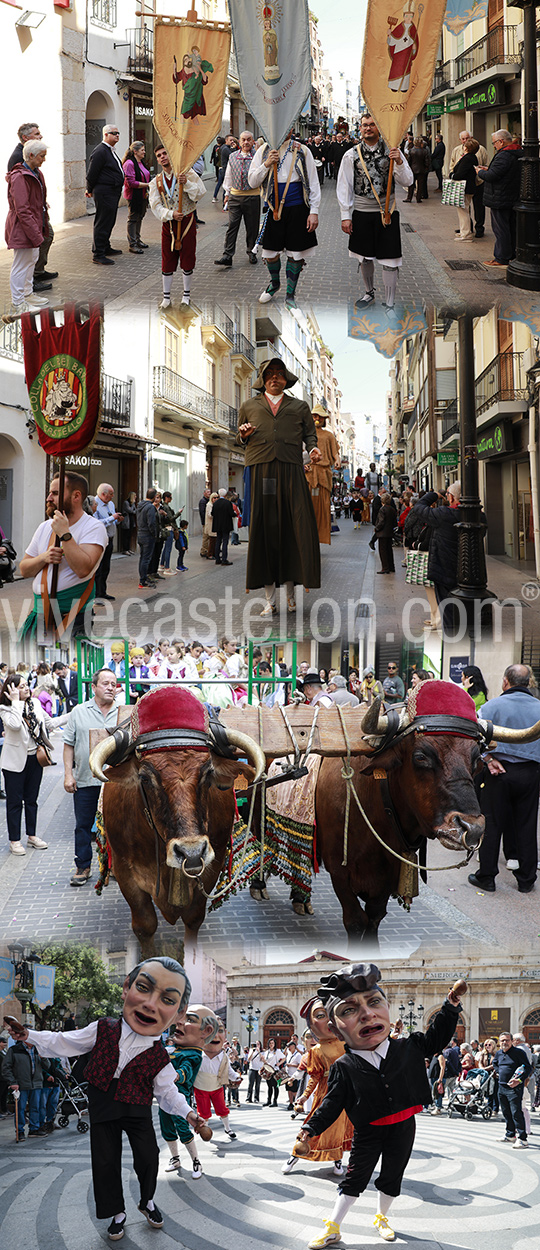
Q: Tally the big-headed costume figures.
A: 6